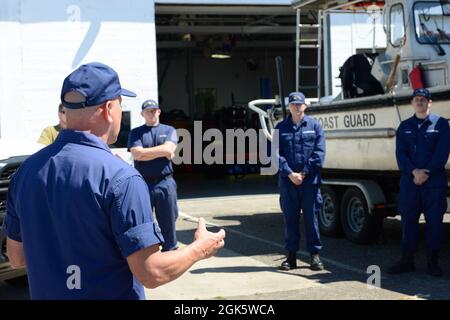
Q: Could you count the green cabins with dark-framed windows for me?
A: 0